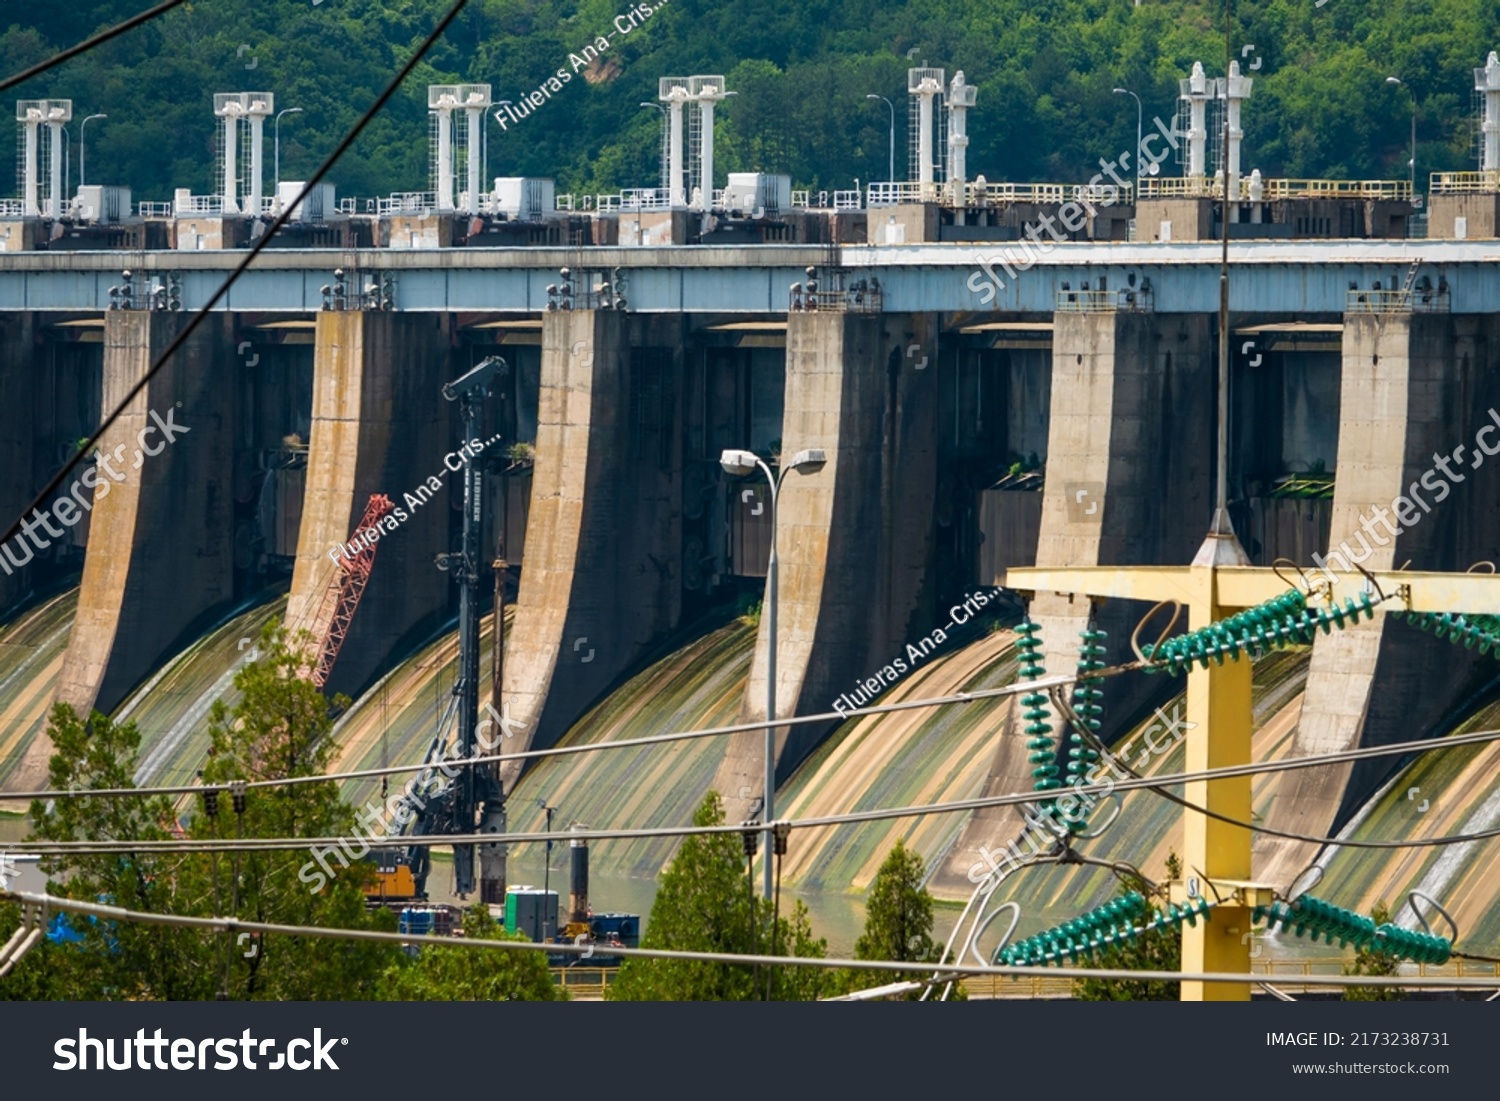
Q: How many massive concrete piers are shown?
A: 6